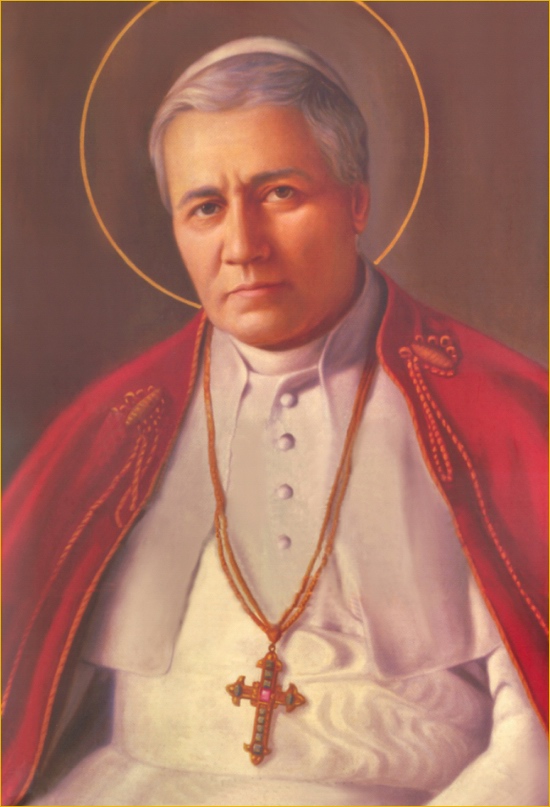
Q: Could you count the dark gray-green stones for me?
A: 10